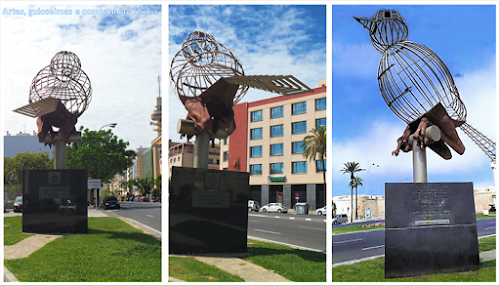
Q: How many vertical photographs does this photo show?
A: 3